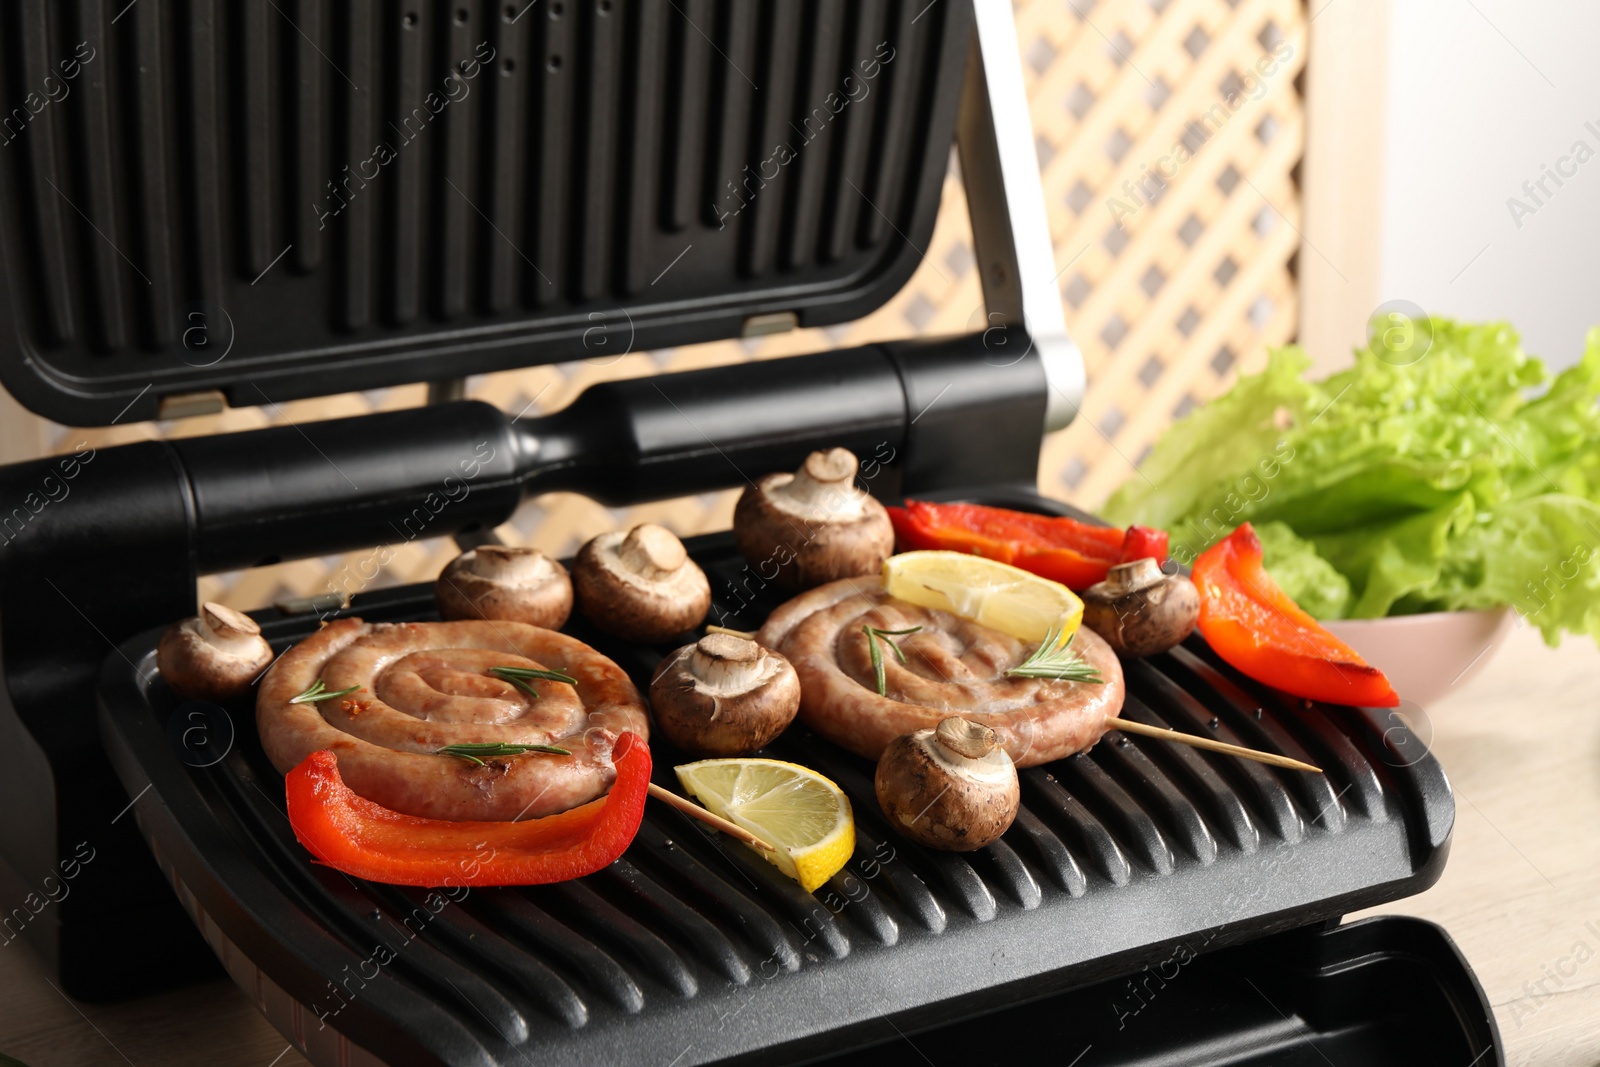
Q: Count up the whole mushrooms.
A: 7